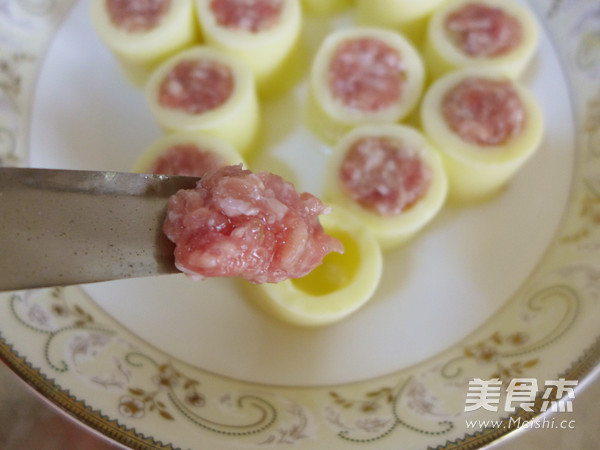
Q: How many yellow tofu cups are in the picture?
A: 11